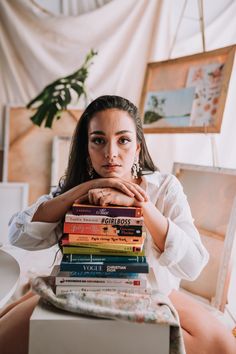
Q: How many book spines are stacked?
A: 11